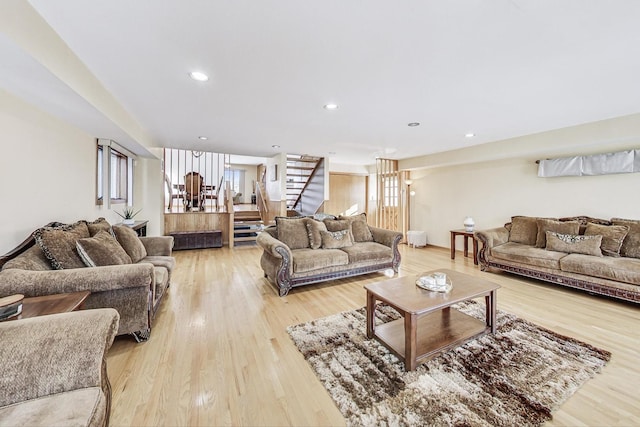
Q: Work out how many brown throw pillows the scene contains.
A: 14